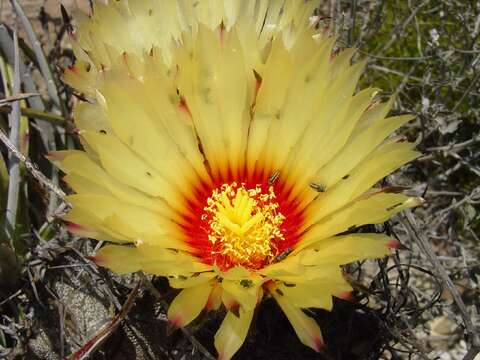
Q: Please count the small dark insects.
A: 3